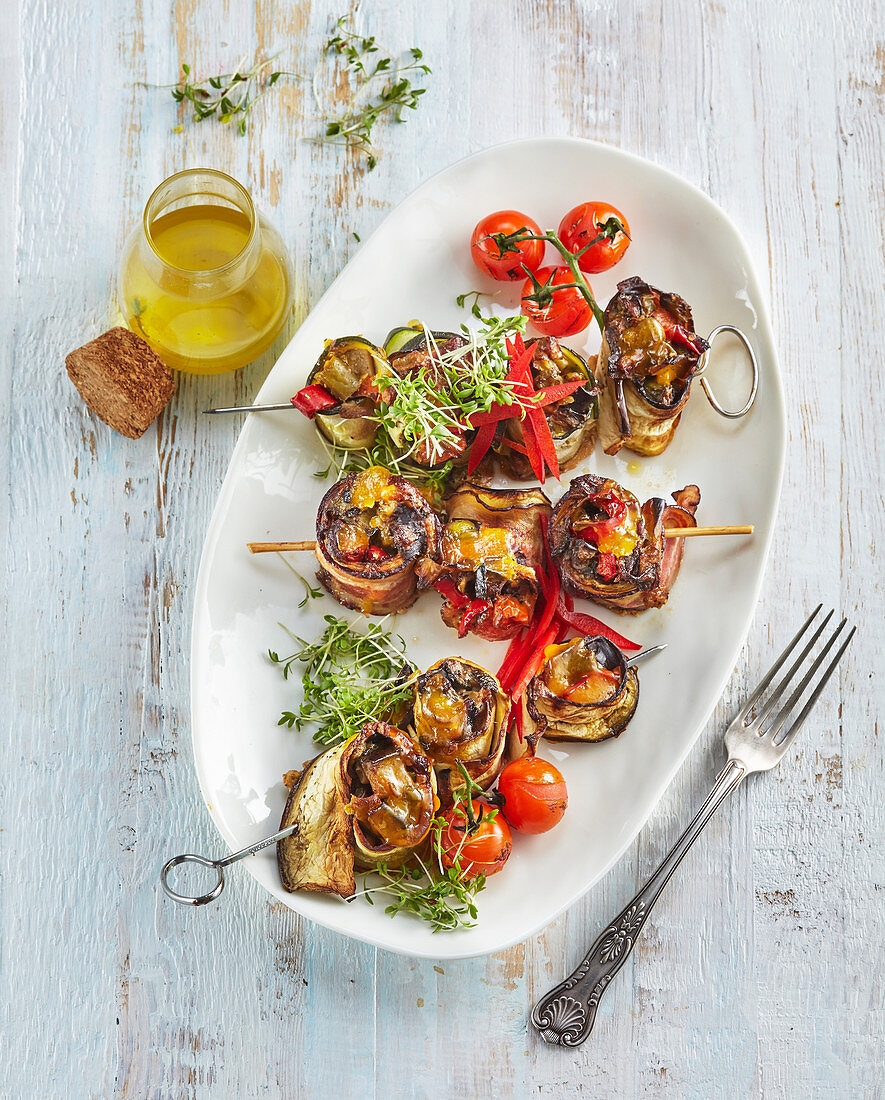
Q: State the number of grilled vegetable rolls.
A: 10